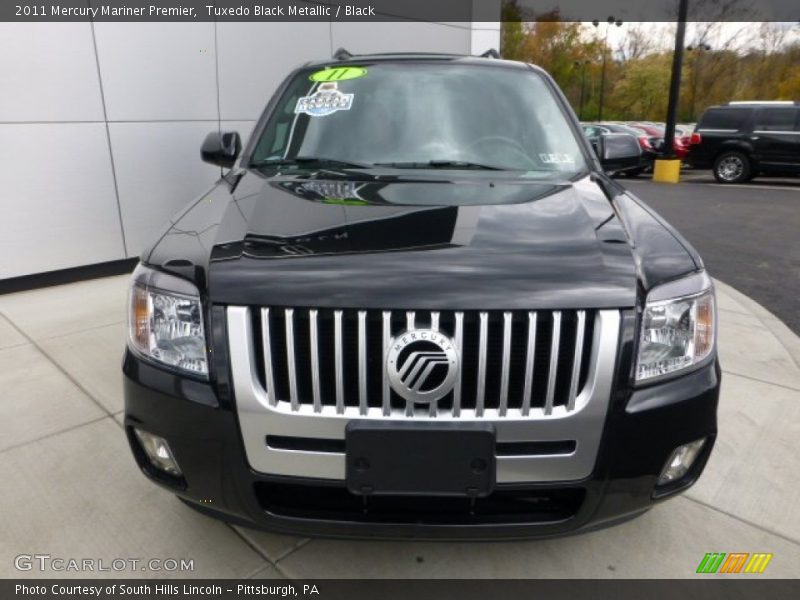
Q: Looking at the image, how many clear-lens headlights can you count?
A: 2